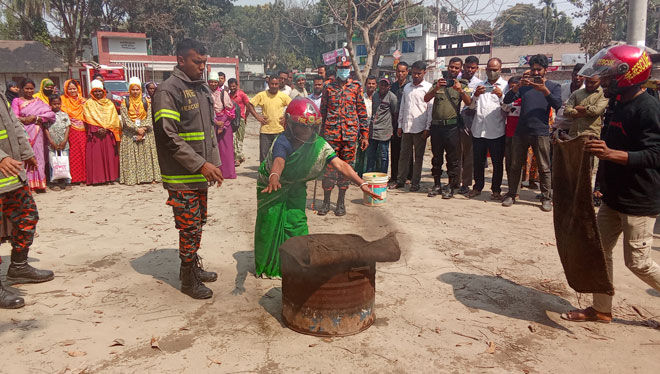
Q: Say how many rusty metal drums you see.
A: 1